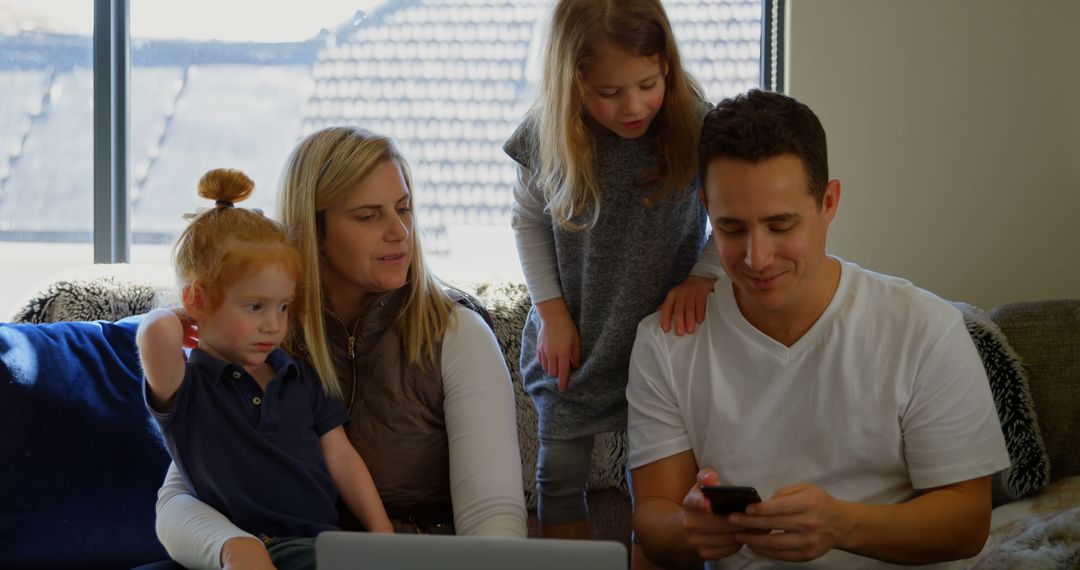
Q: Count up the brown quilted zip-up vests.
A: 1